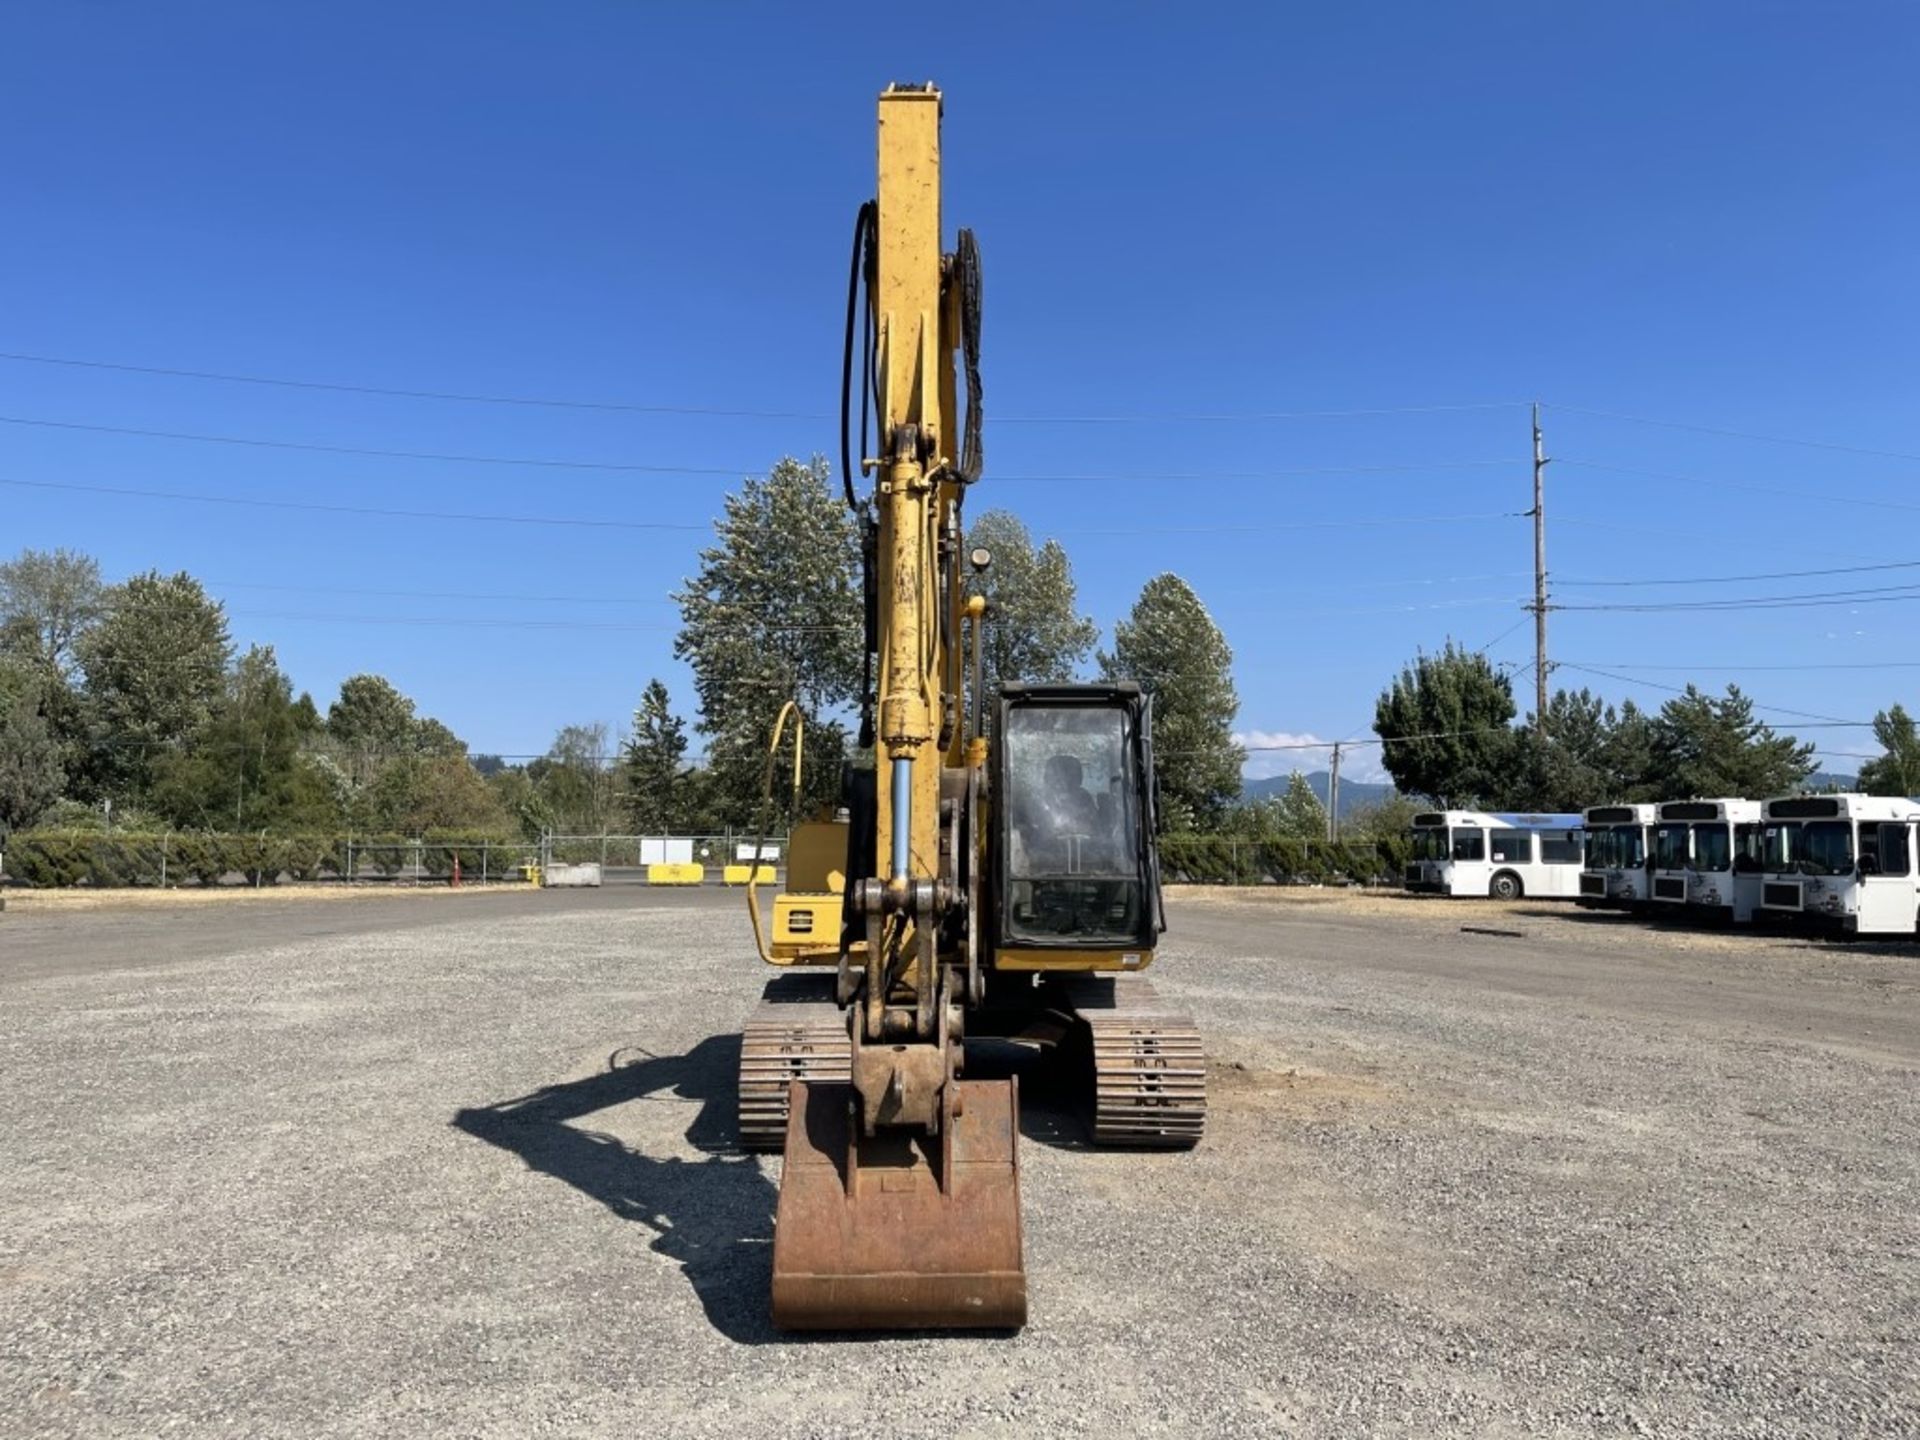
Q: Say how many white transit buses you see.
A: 4